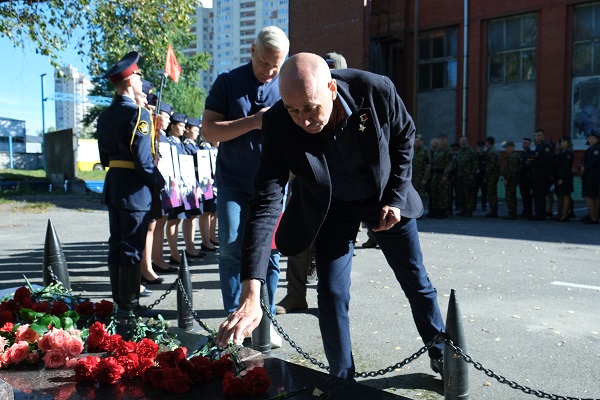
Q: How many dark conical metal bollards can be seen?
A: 4